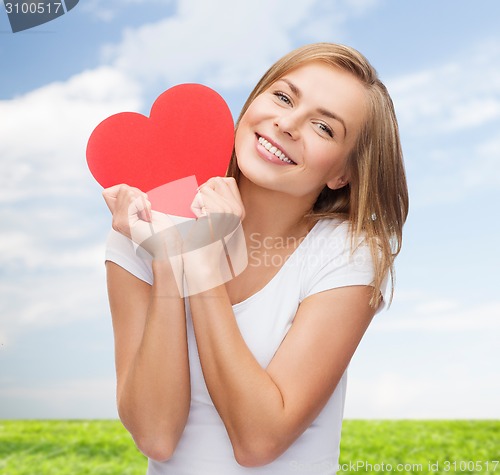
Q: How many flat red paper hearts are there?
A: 1